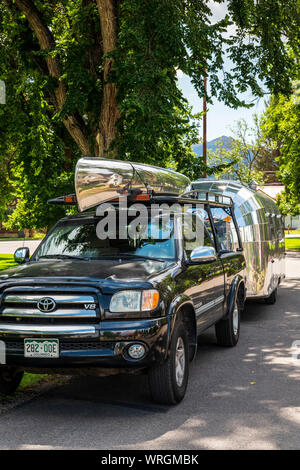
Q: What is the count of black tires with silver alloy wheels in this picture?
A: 2